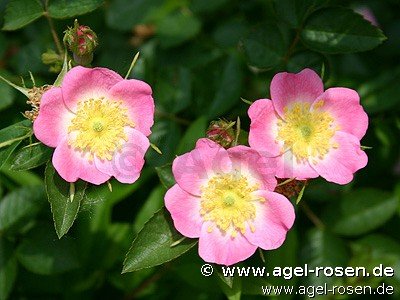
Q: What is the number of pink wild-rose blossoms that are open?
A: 3